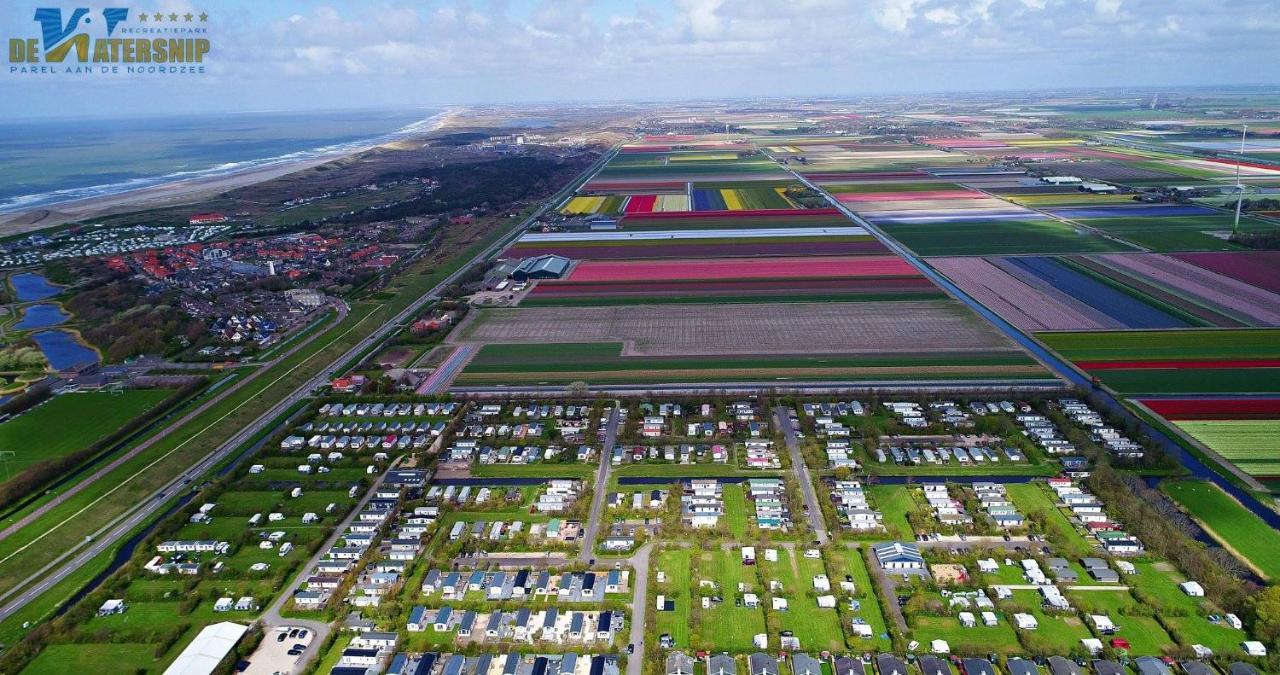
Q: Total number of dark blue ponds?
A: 3